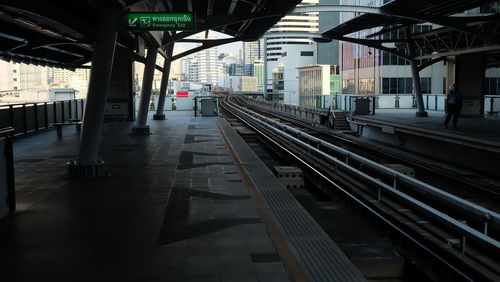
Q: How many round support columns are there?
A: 4